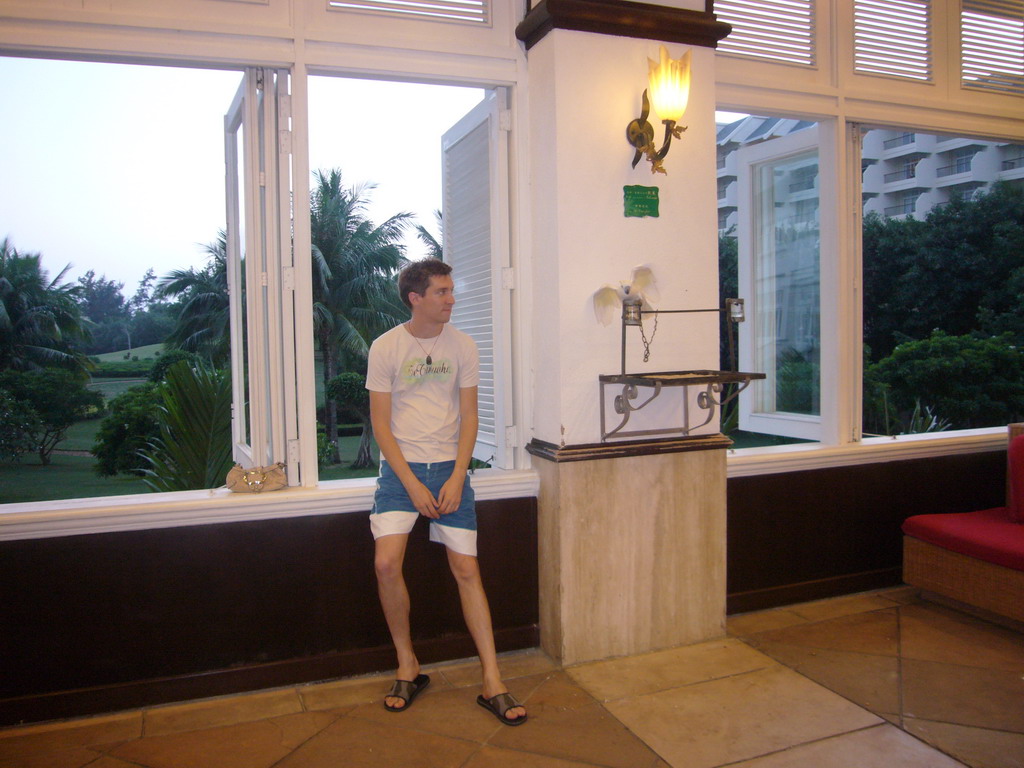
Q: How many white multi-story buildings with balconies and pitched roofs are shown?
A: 1